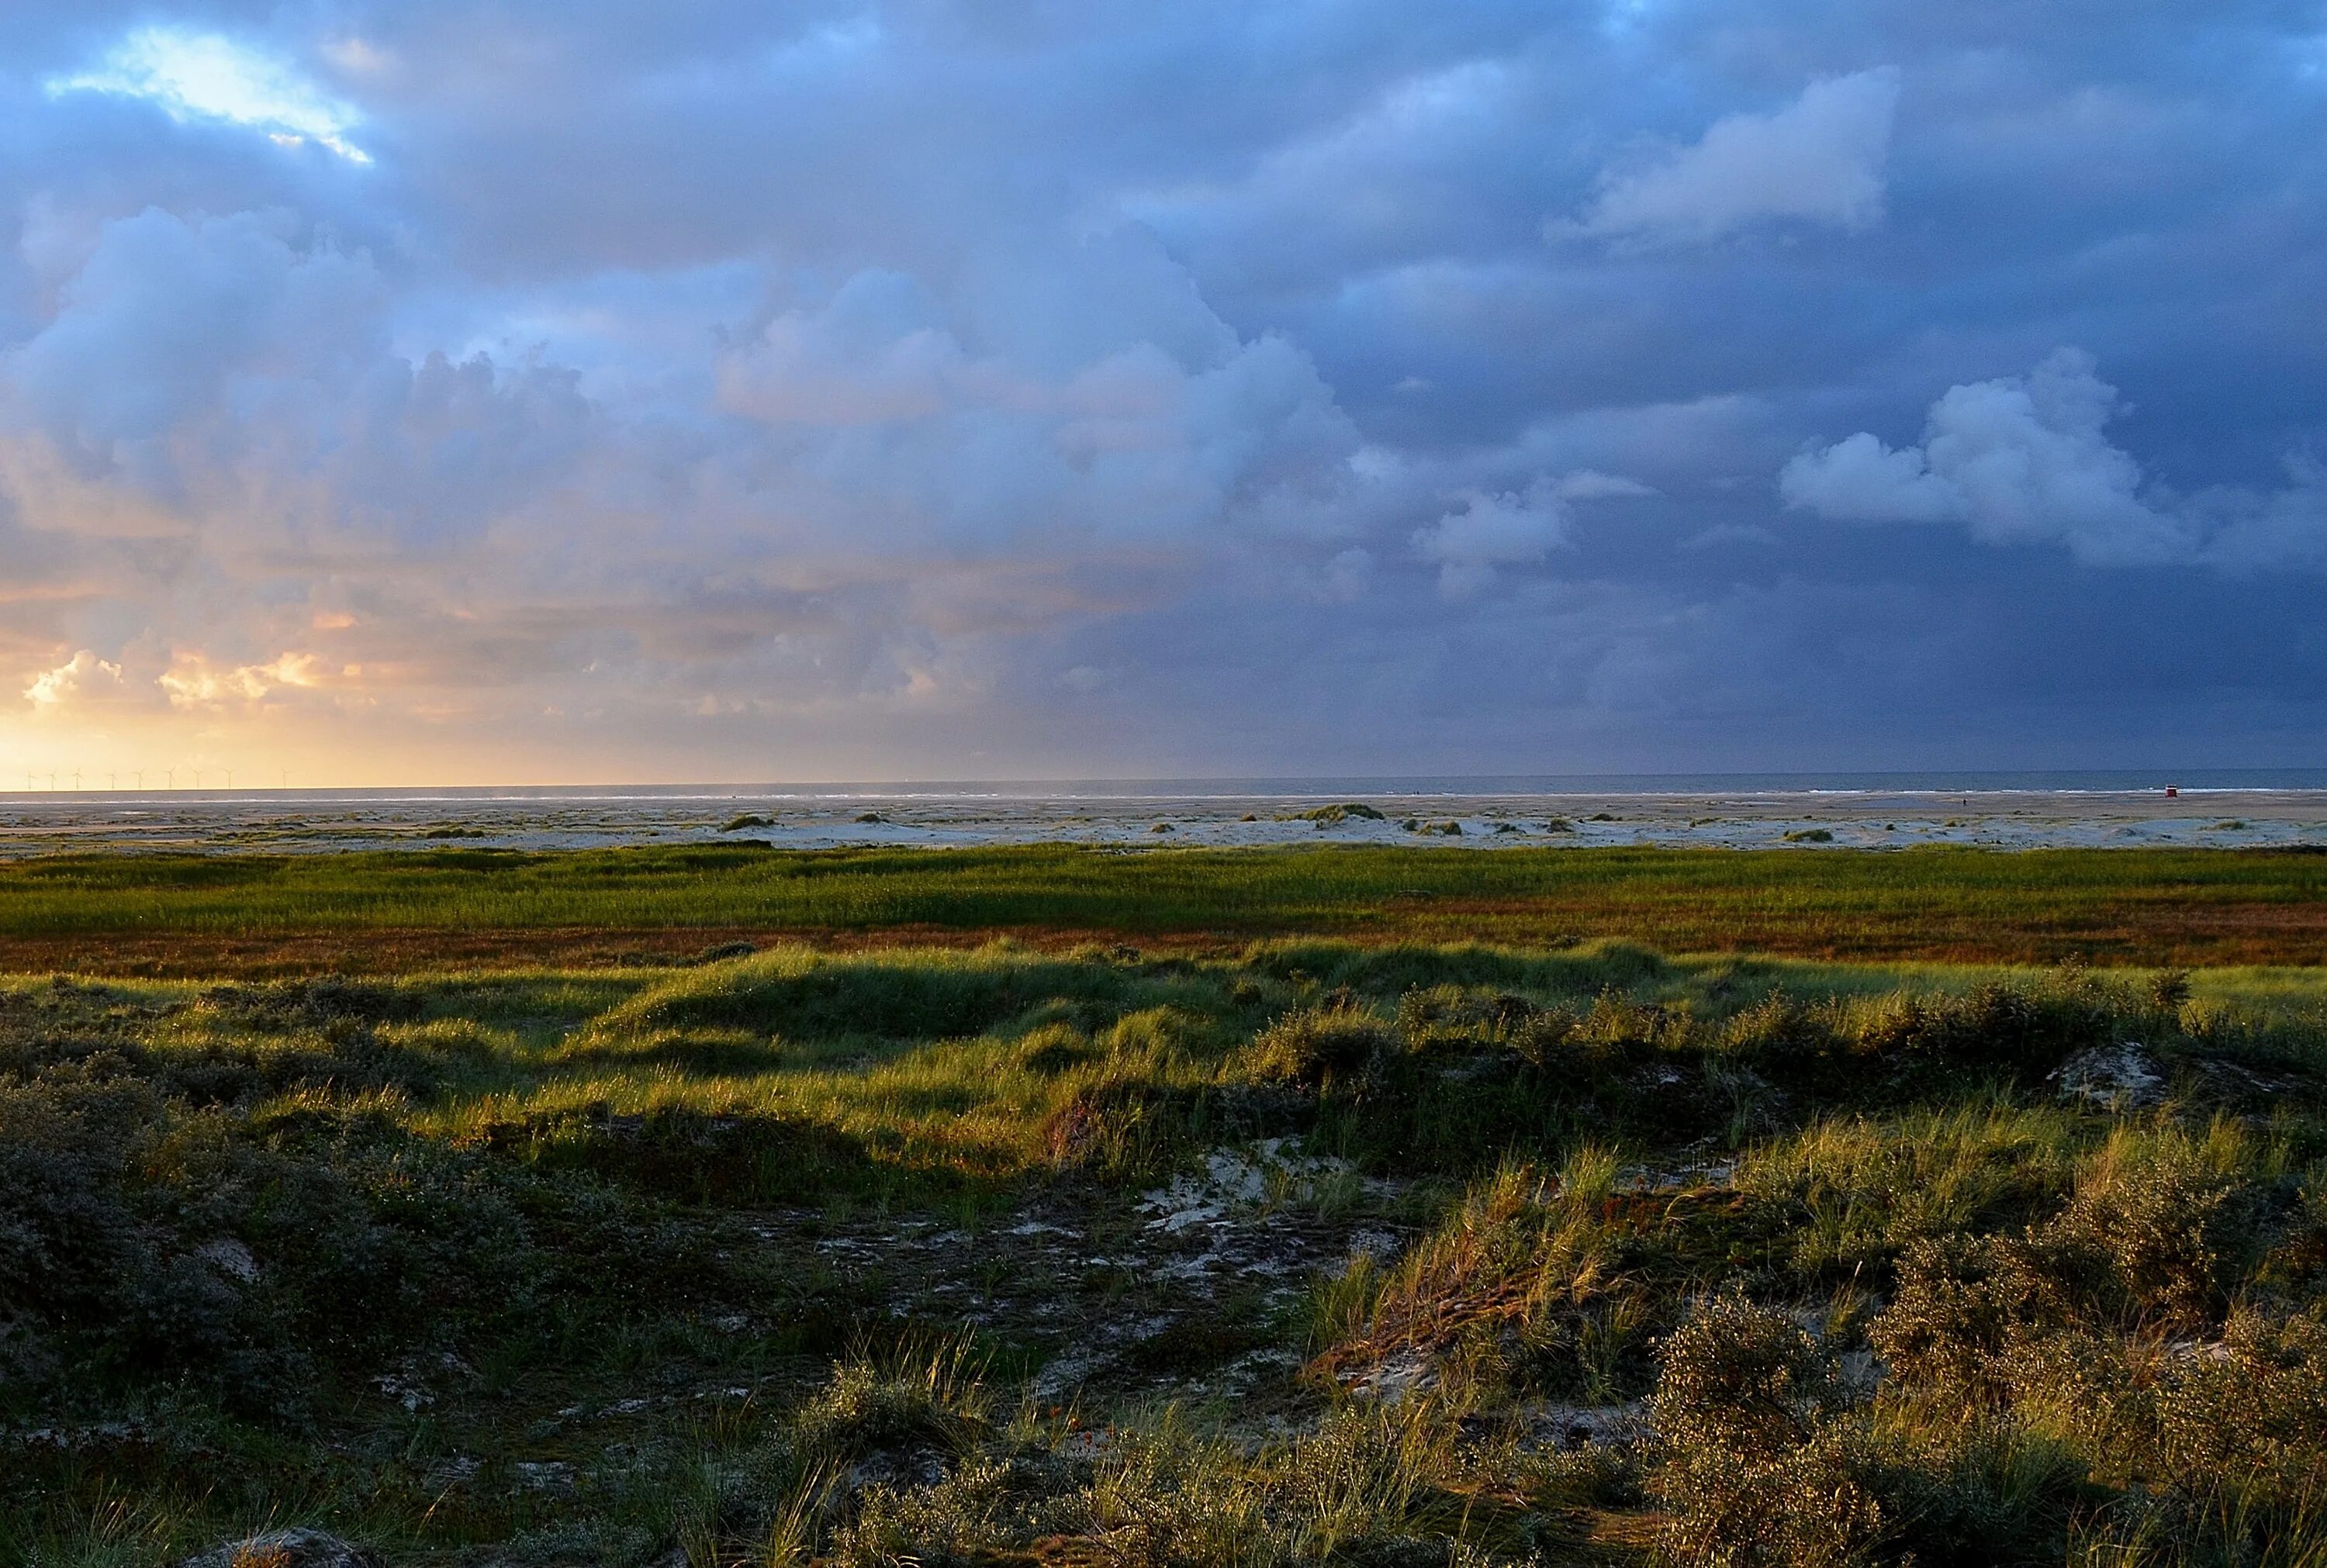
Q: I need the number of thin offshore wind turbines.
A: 9